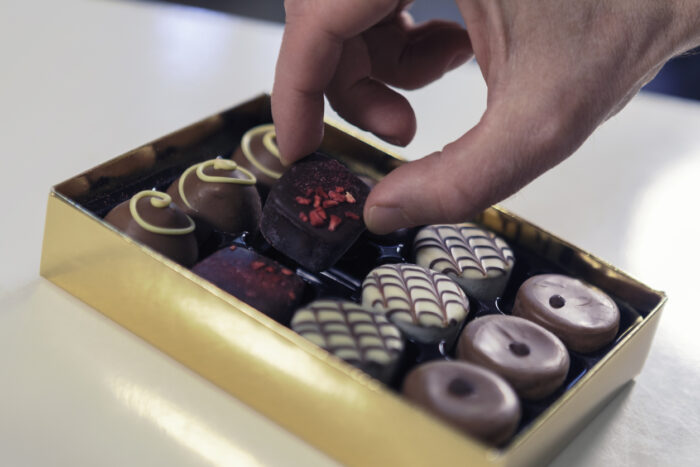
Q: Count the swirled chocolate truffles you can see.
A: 3